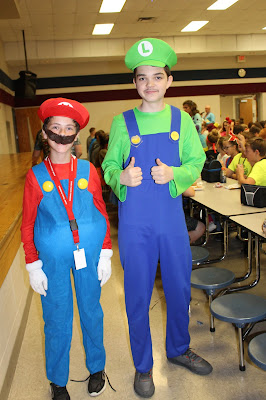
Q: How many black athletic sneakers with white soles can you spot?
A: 2